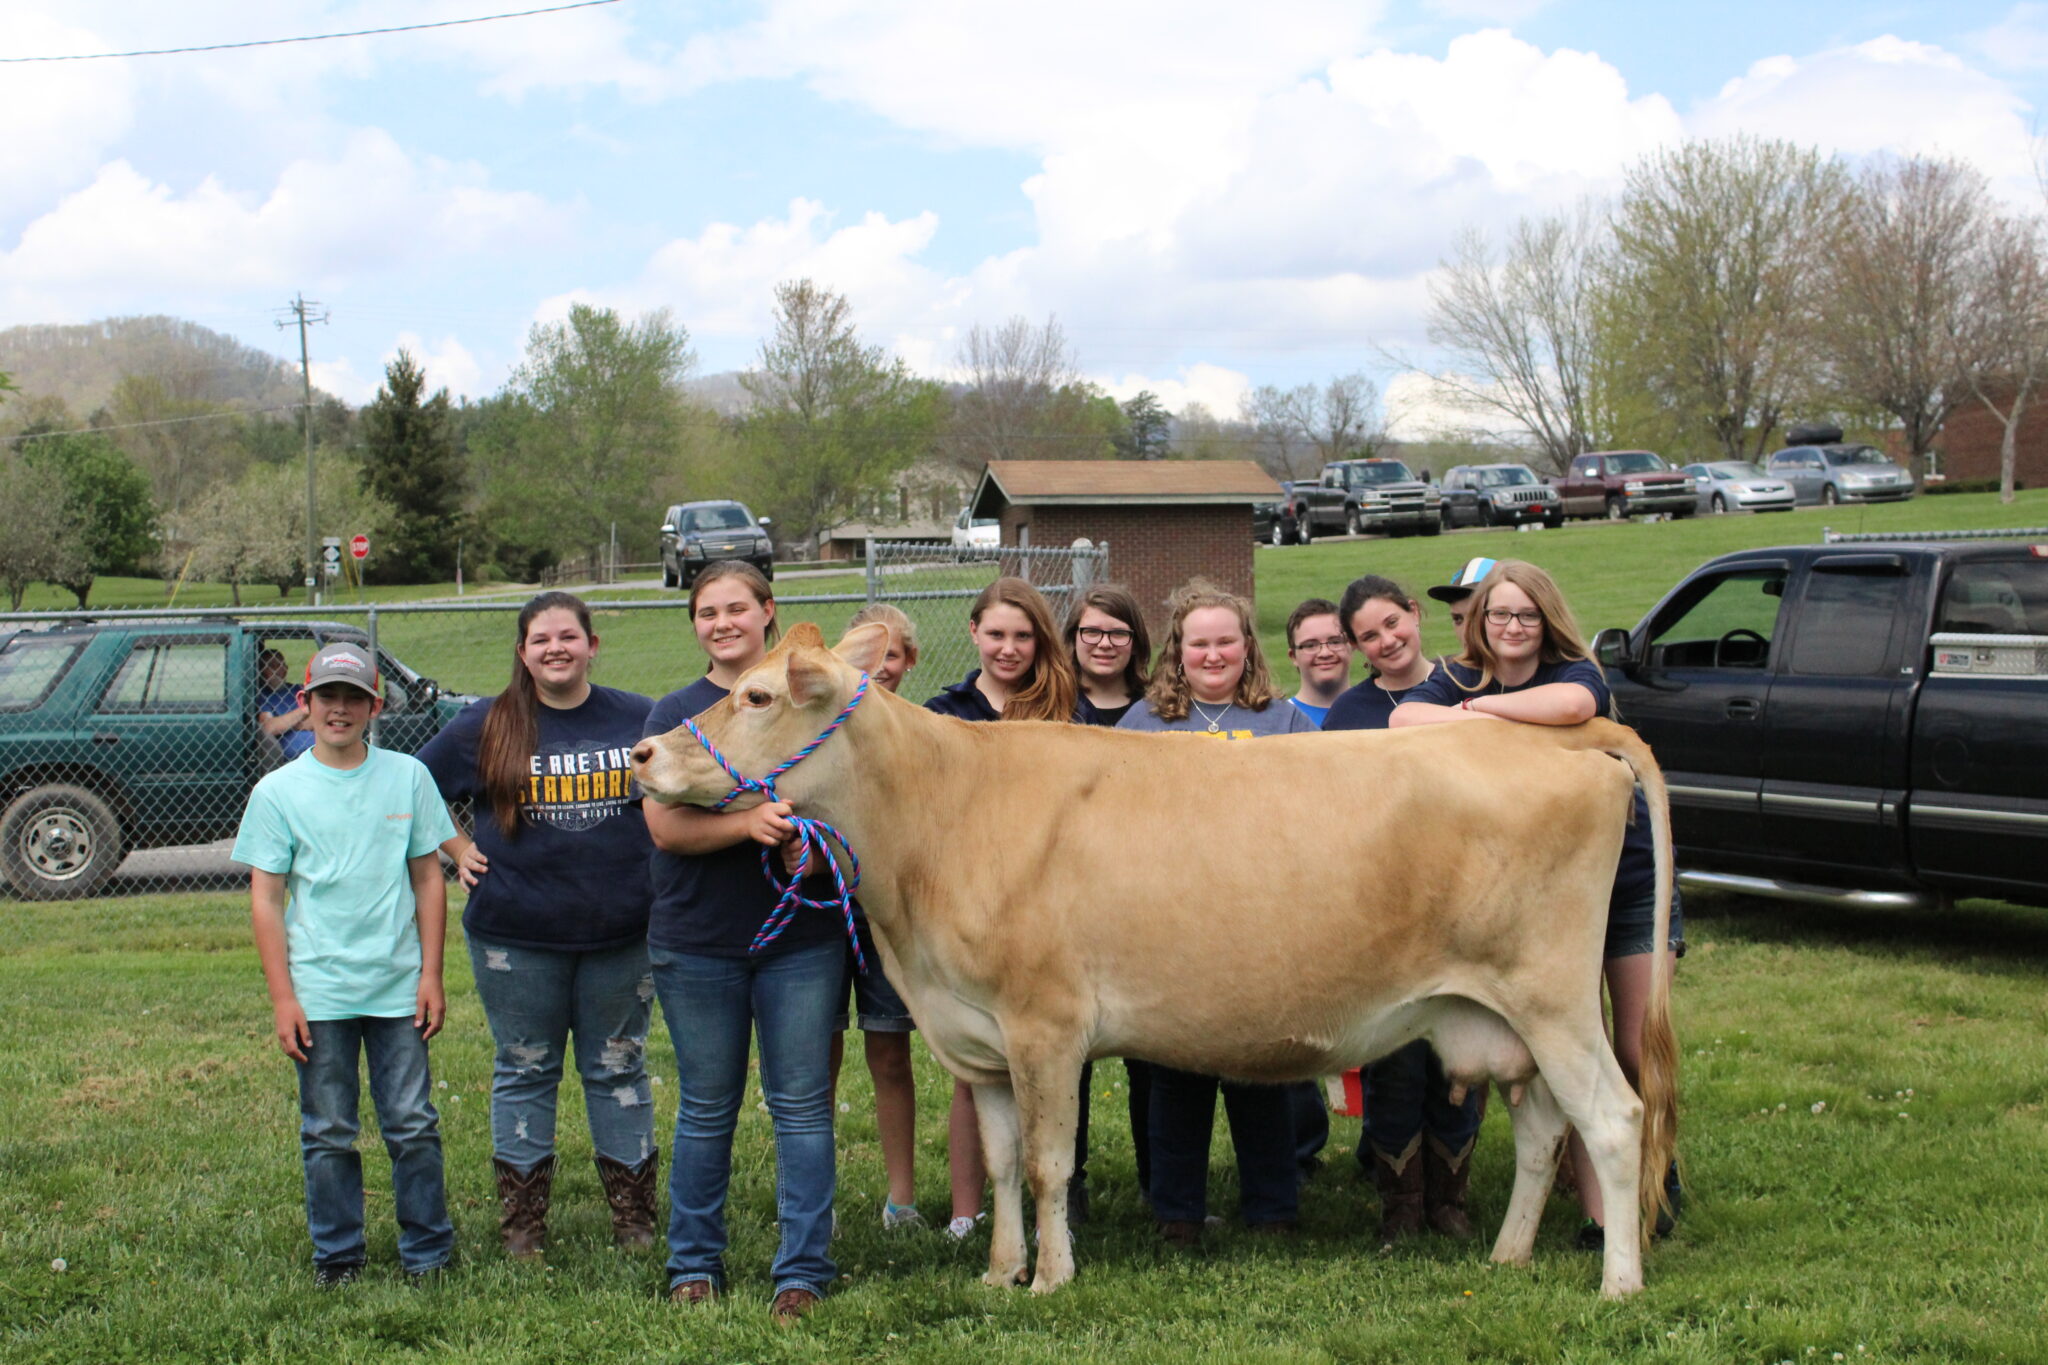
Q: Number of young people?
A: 11